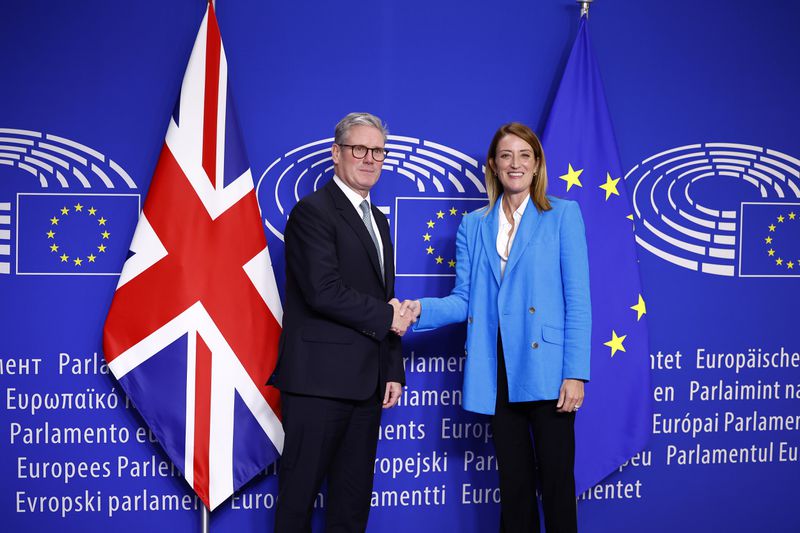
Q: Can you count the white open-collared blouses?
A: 1